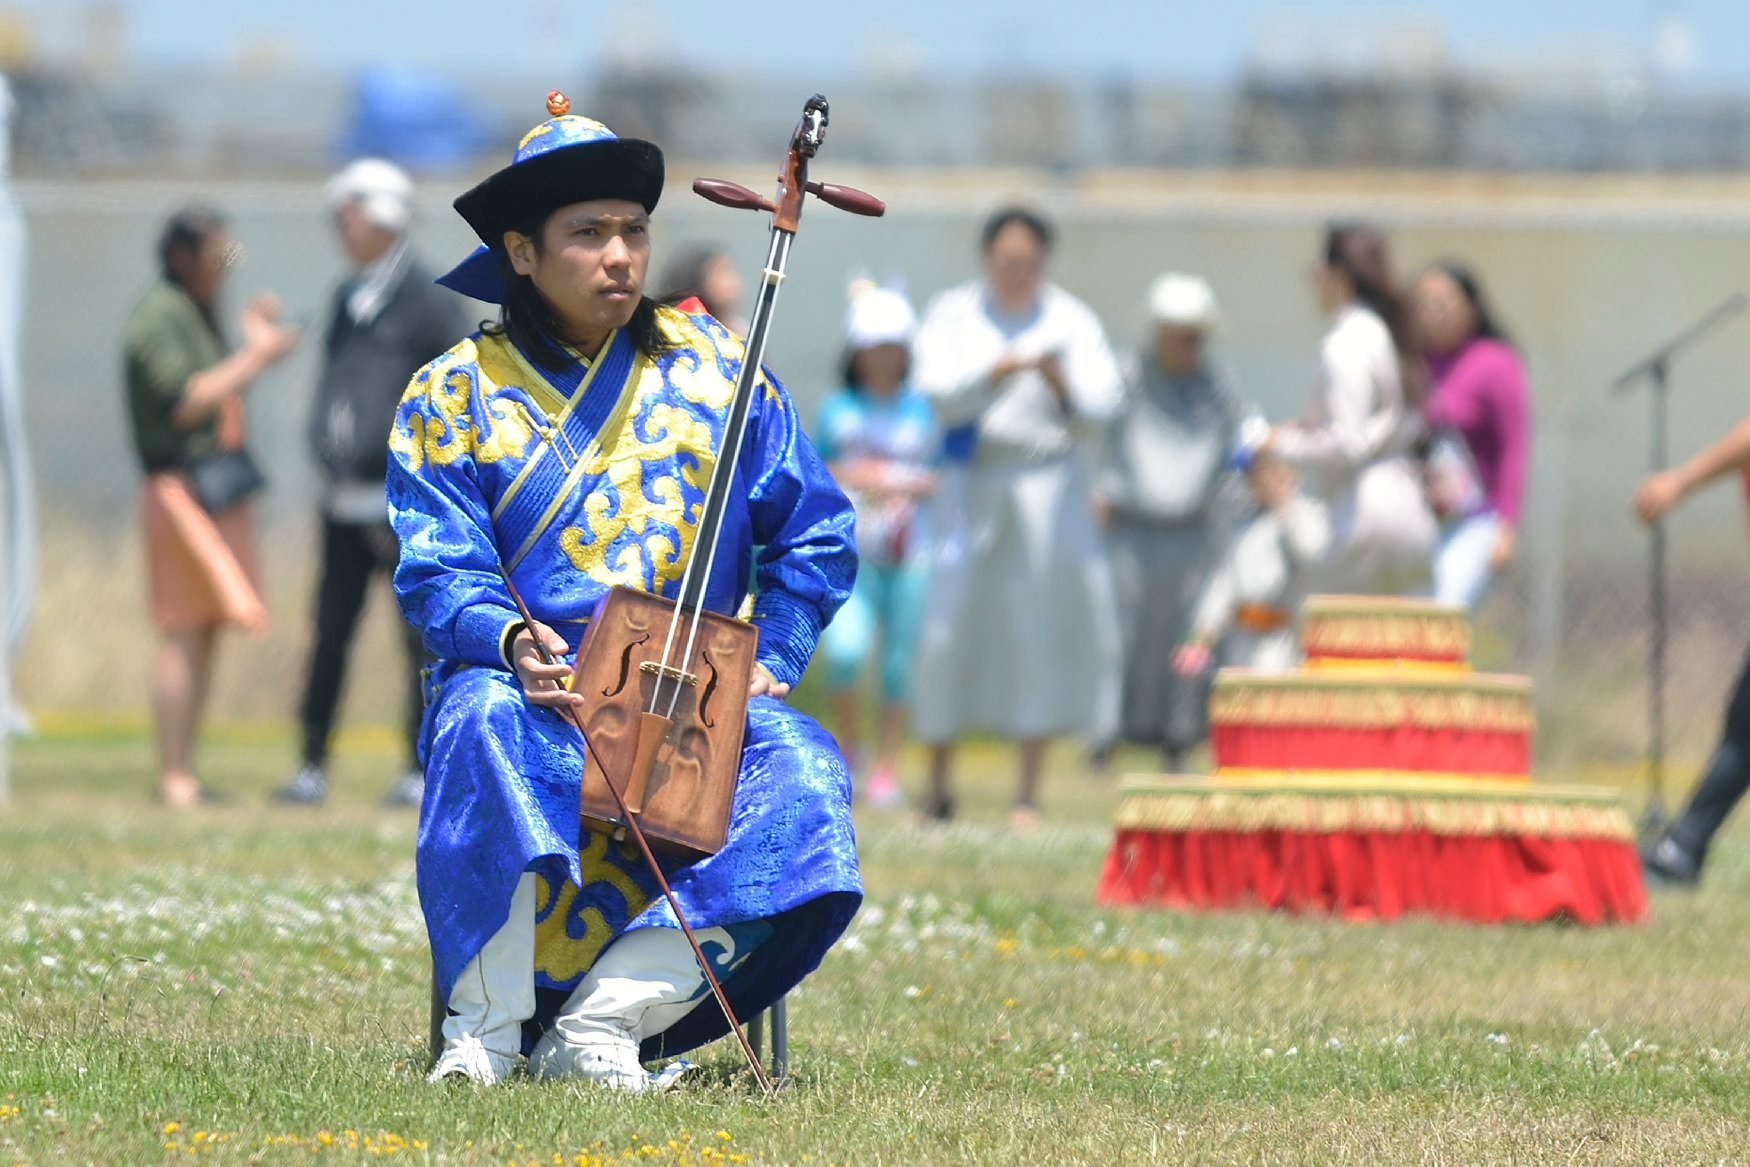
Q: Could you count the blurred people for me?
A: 10